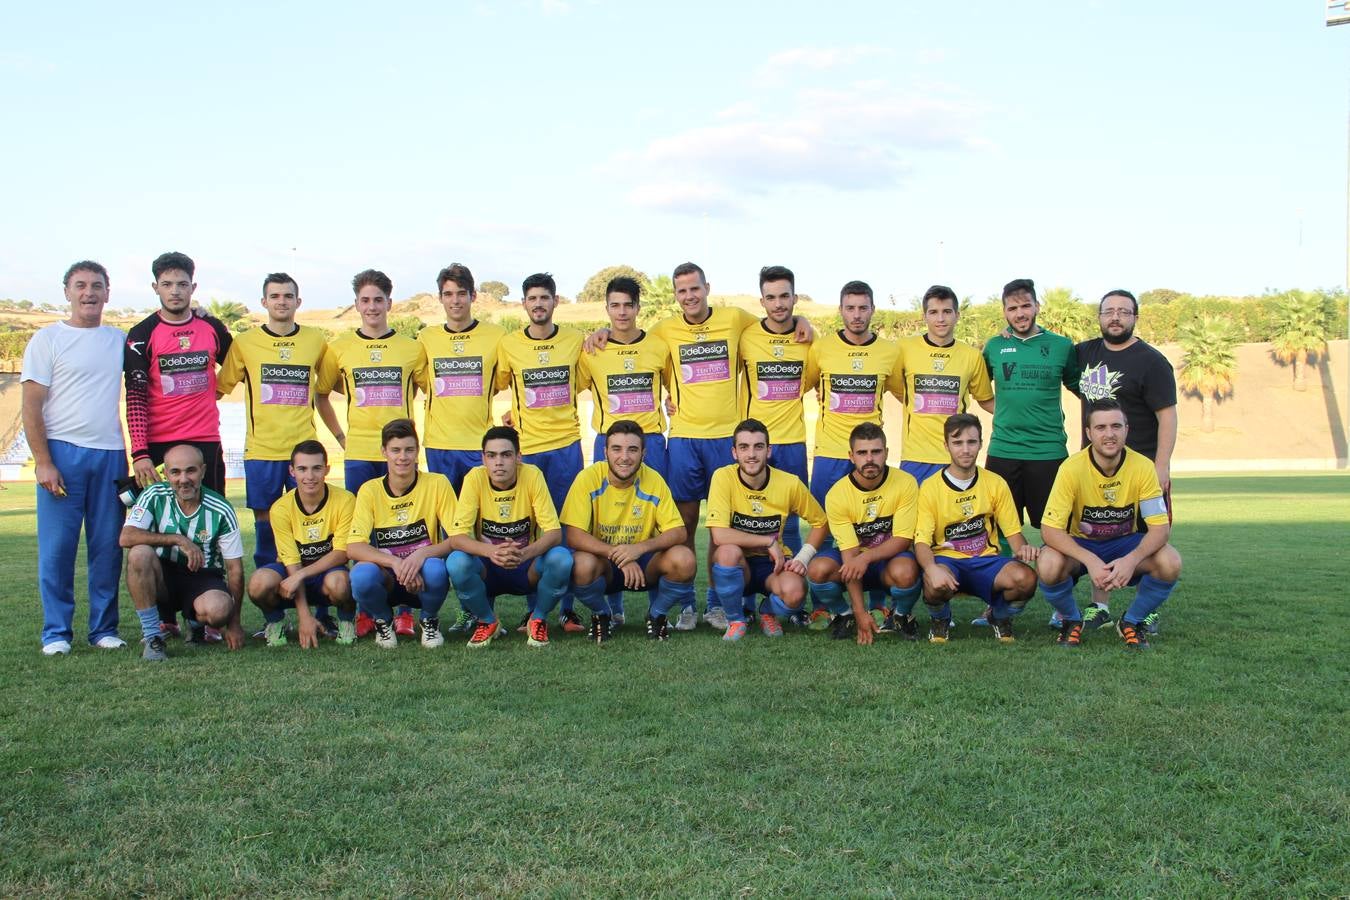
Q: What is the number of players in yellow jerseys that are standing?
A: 9